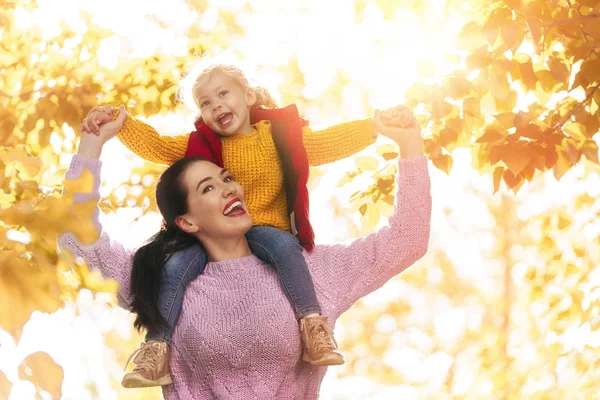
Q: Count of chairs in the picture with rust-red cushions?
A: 0